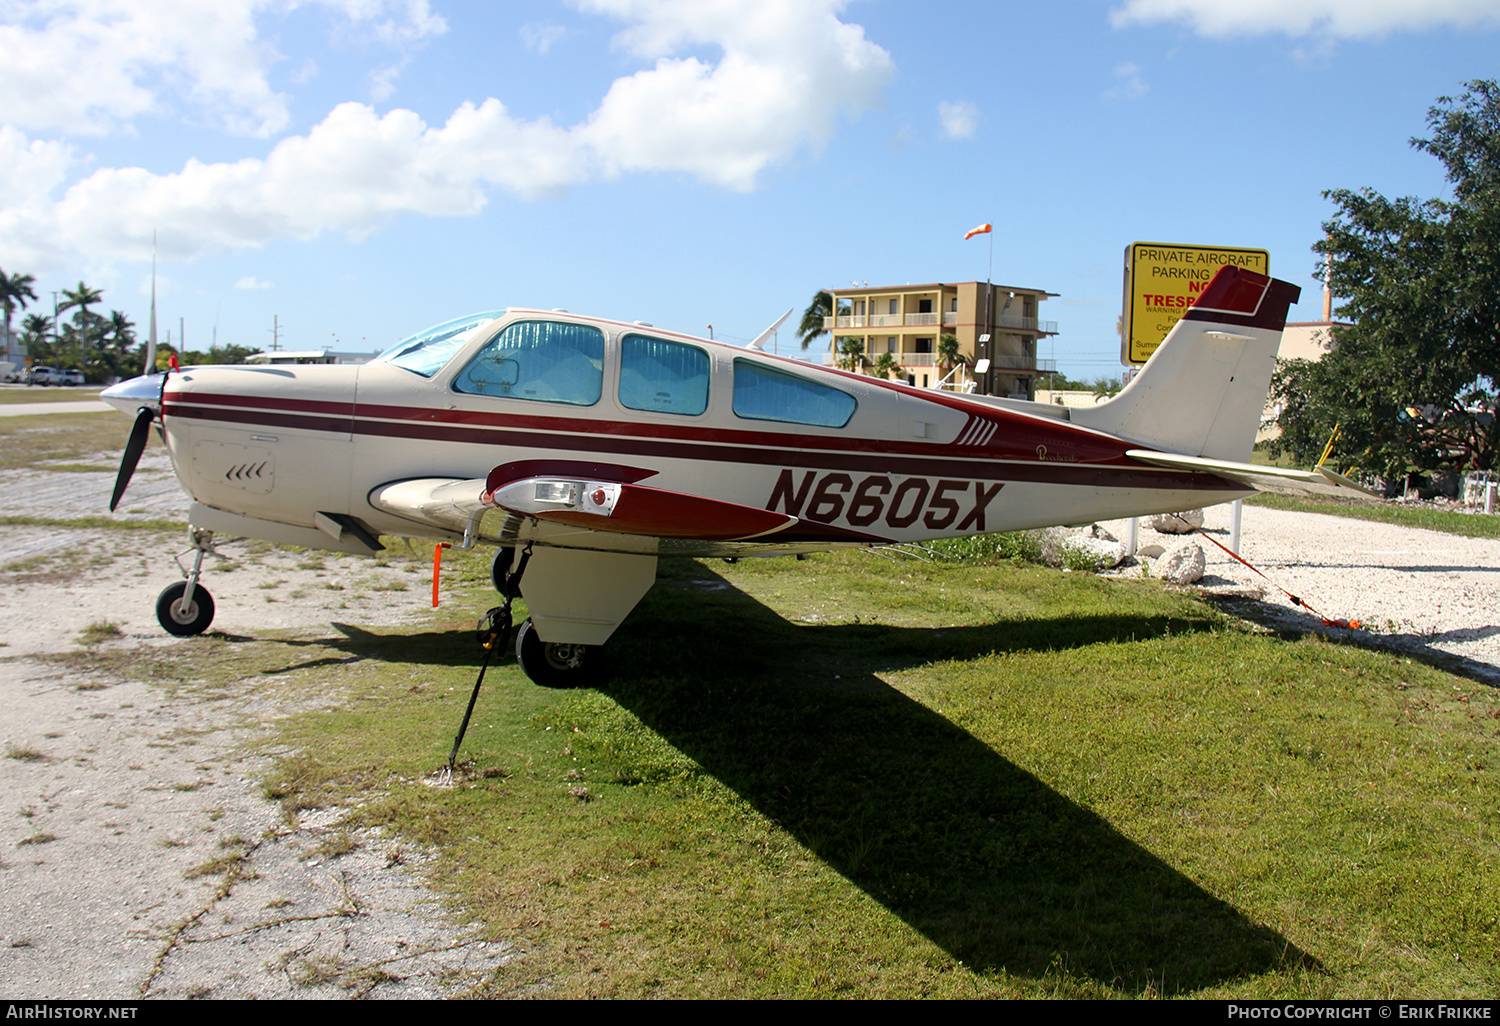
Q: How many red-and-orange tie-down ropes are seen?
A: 1